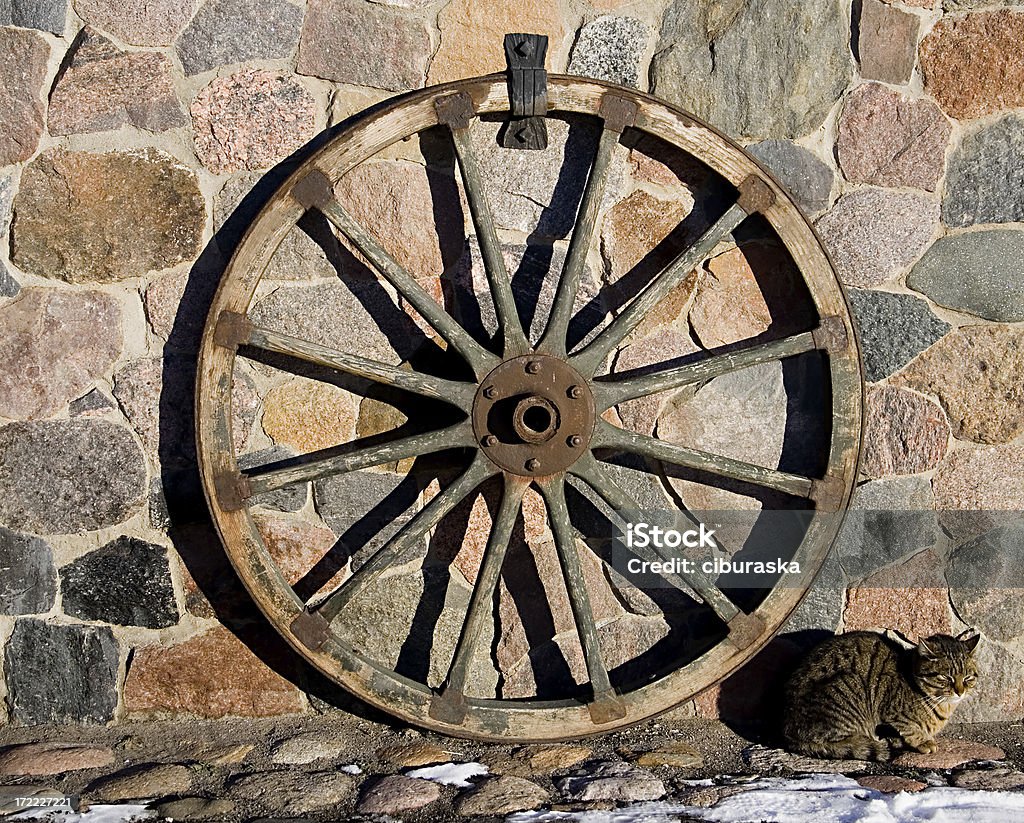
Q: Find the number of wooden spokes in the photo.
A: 12